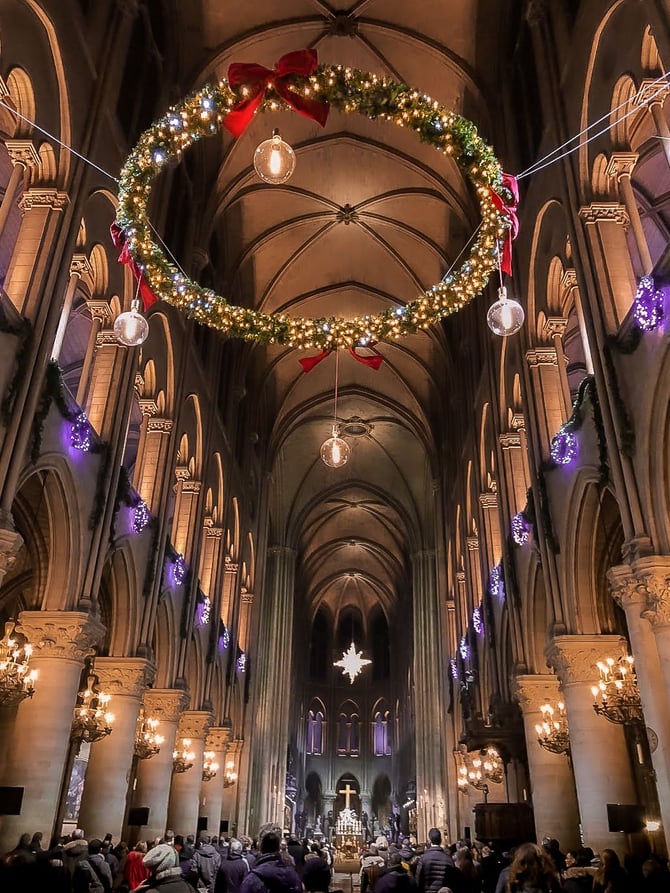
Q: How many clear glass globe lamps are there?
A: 4